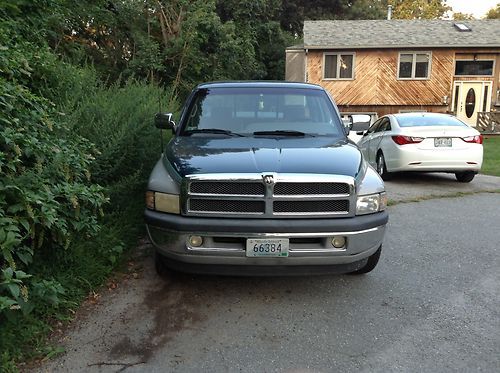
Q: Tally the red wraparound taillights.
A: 2